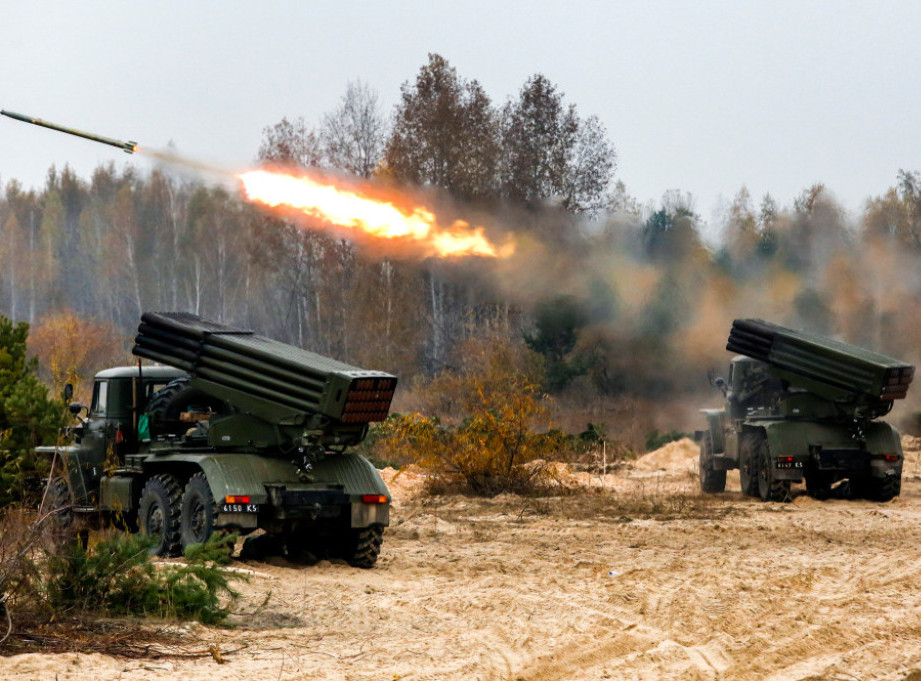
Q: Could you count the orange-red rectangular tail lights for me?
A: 4